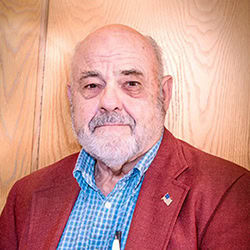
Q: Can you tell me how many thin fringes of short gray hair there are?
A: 2